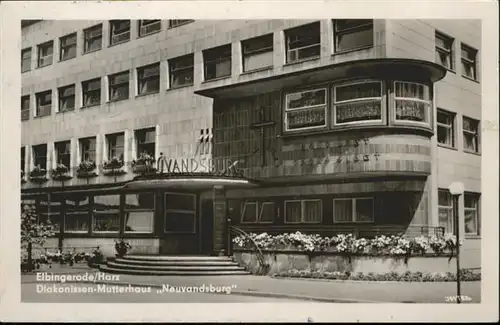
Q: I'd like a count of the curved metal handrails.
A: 1